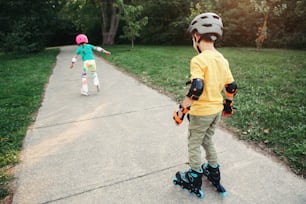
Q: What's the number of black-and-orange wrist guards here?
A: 2